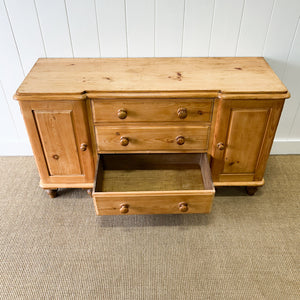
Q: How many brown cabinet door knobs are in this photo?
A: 2